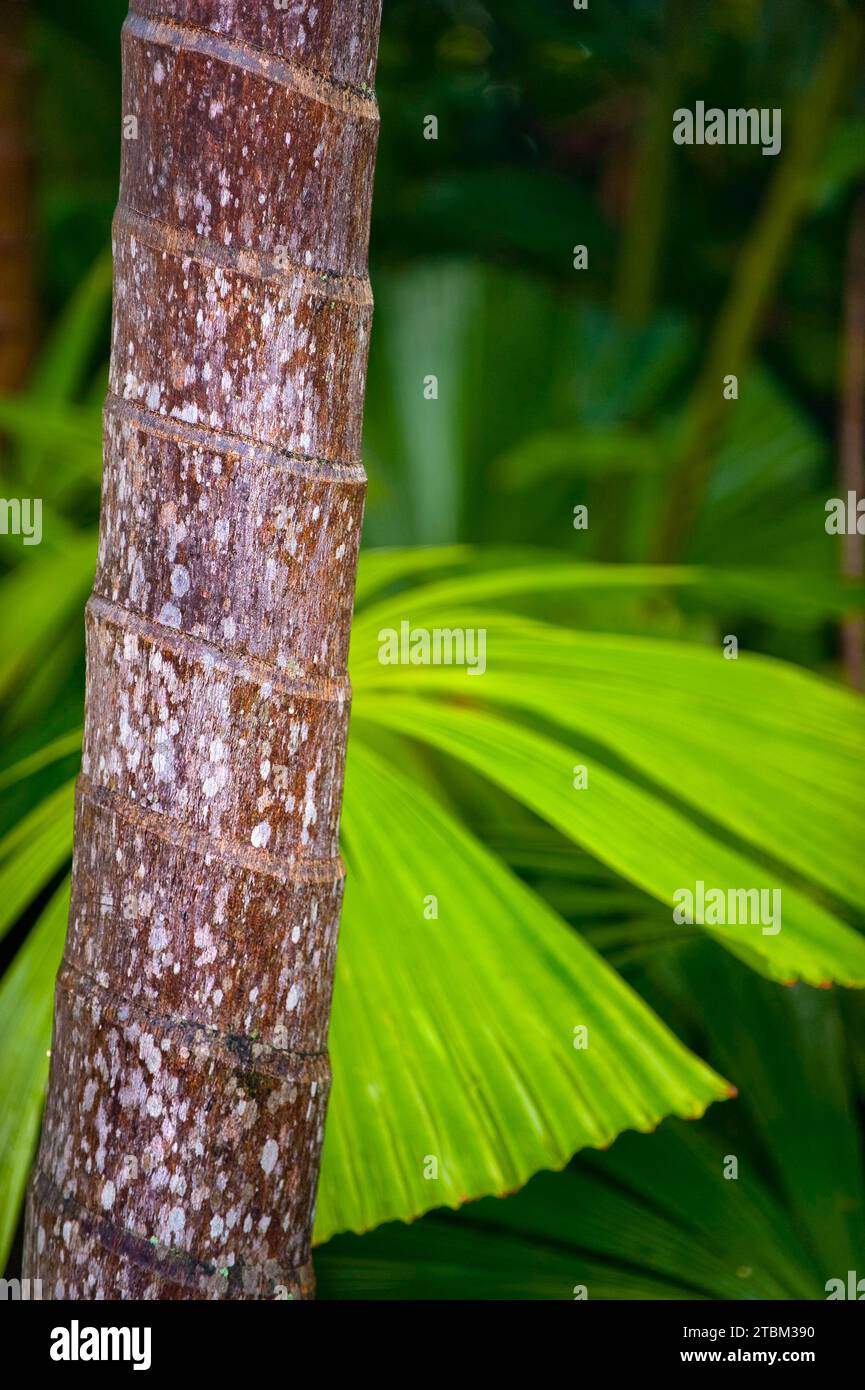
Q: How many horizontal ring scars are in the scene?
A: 7